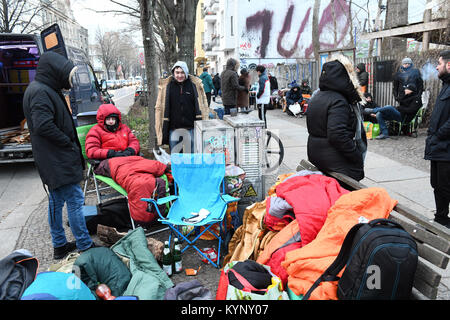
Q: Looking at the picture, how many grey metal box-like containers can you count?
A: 2